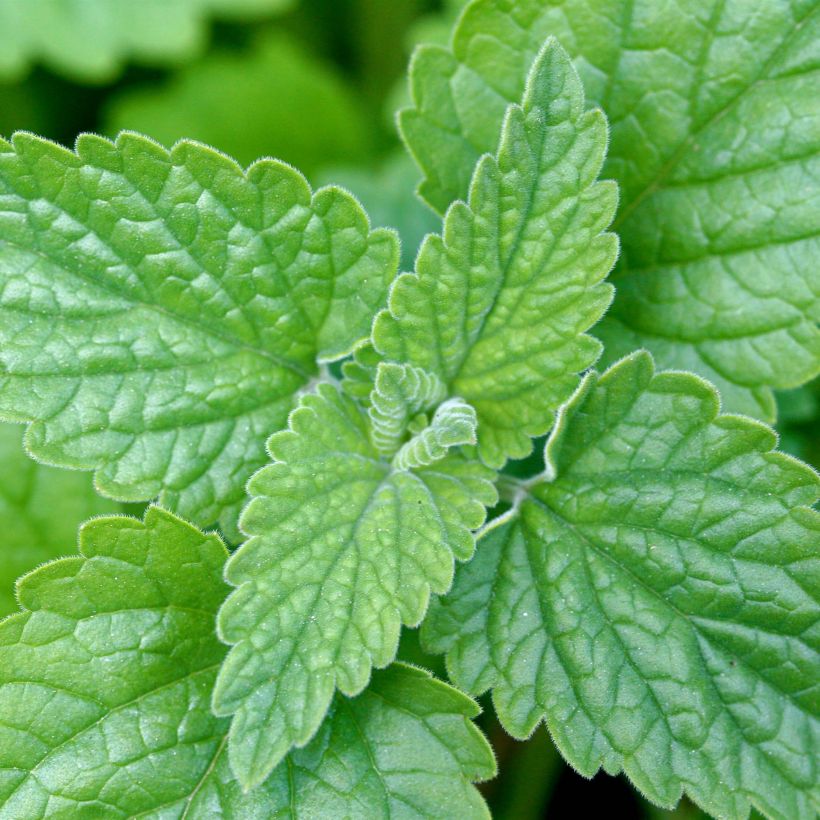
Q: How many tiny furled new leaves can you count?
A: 2